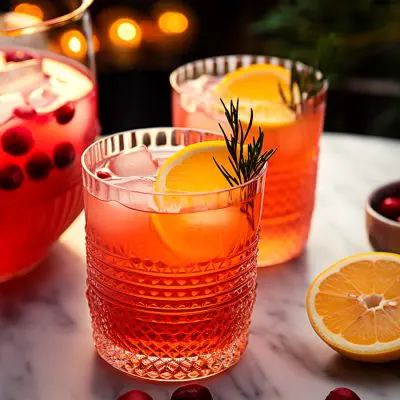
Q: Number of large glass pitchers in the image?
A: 1